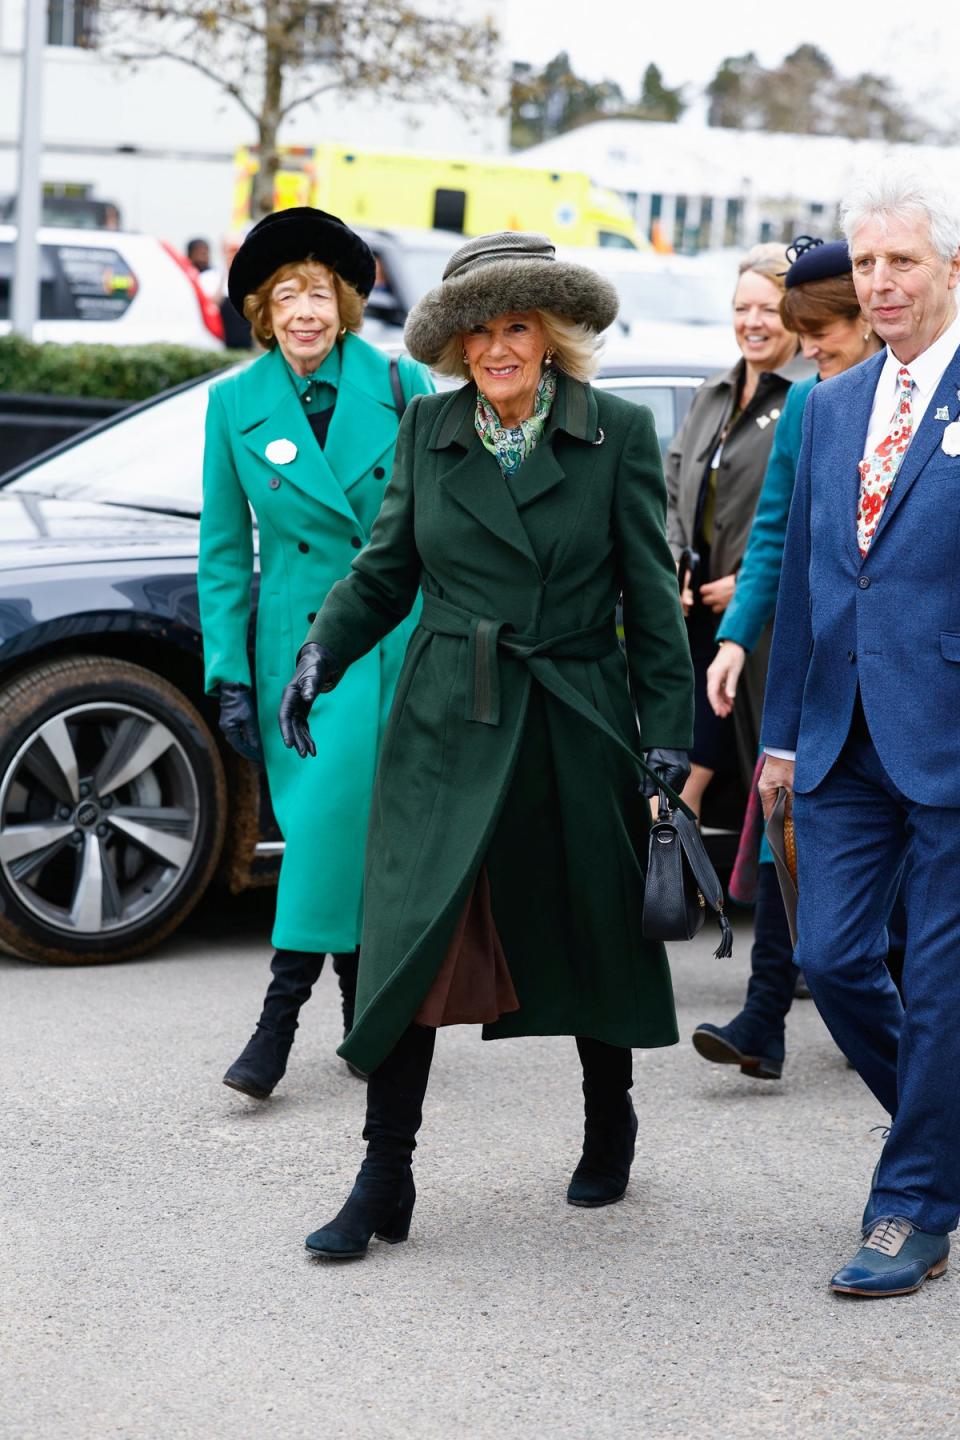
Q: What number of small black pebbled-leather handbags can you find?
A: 1